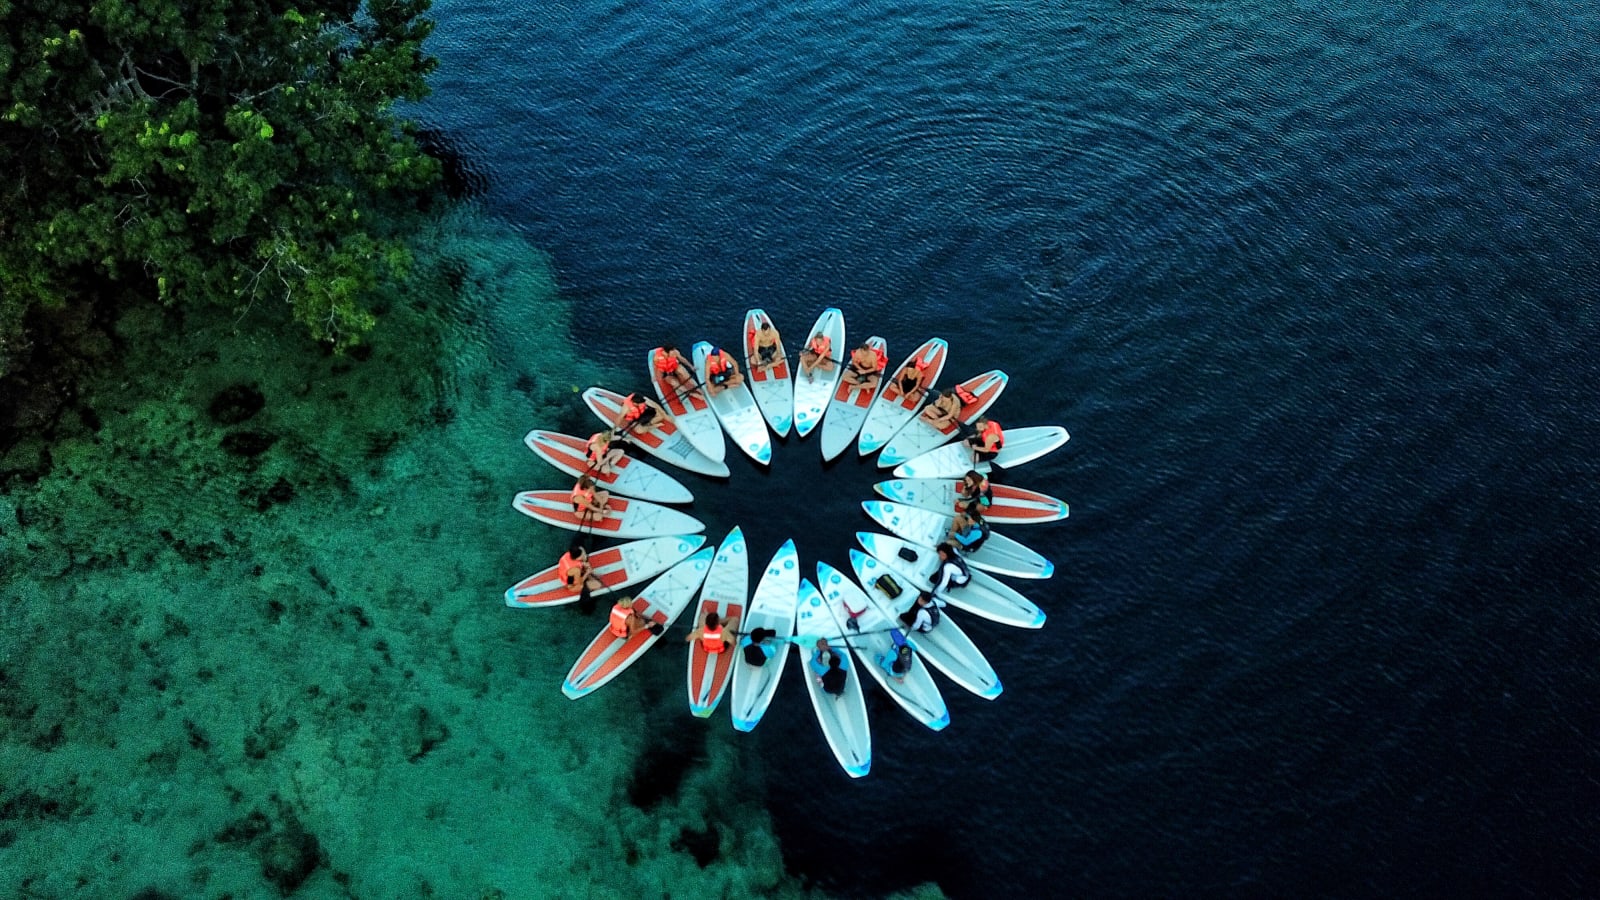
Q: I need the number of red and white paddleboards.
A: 12